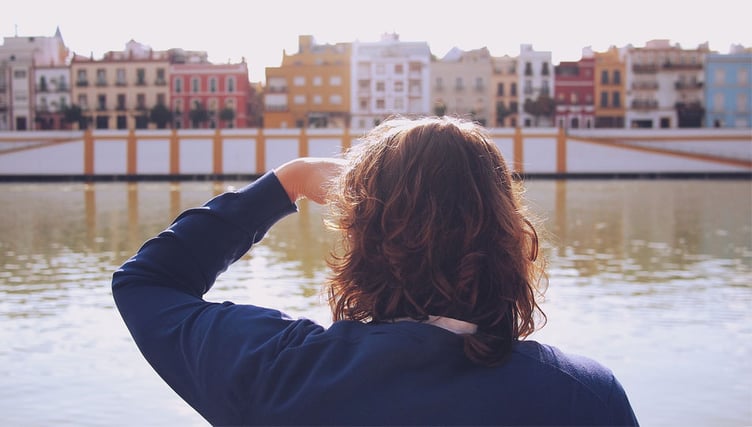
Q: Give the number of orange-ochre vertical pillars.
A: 9